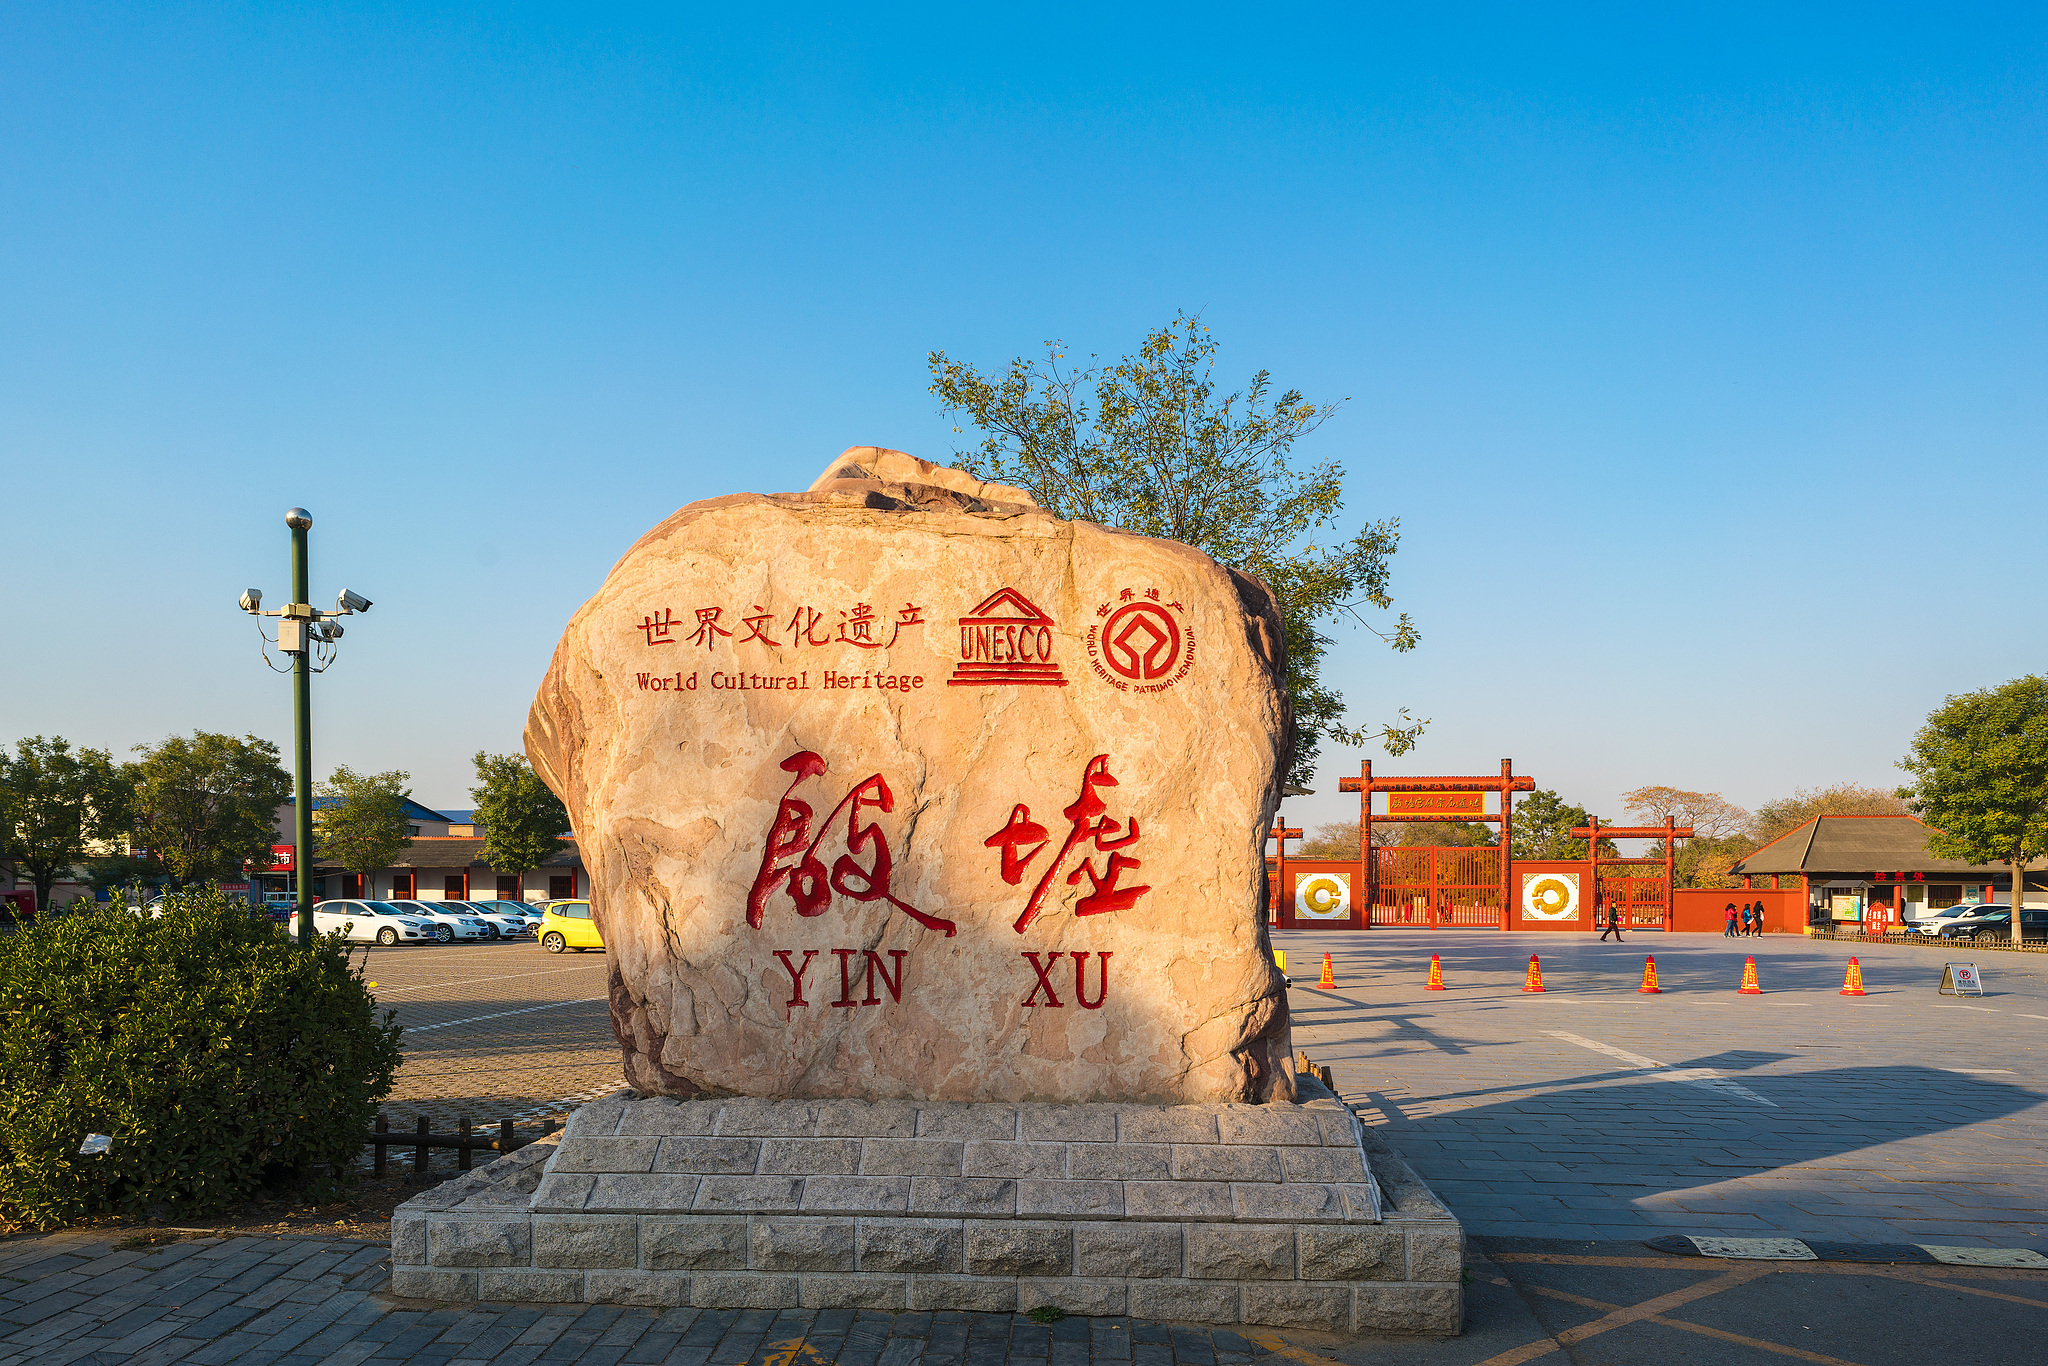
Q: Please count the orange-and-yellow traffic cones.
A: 6